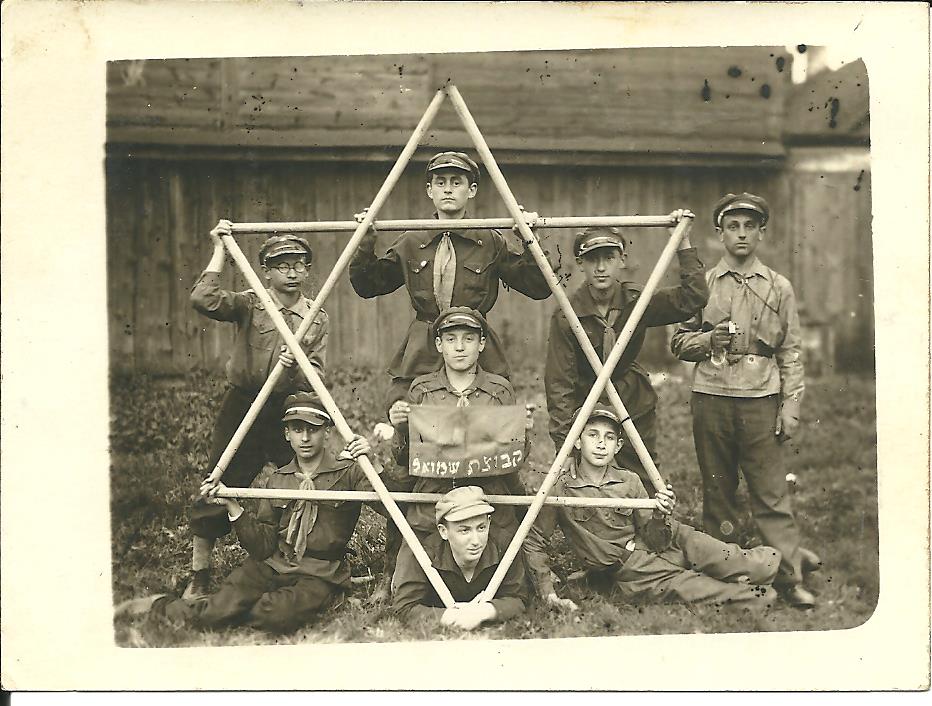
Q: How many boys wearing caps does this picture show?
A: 8